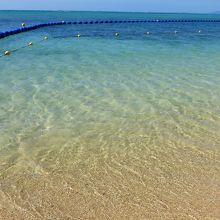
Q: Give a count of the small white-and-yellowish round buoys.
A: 9